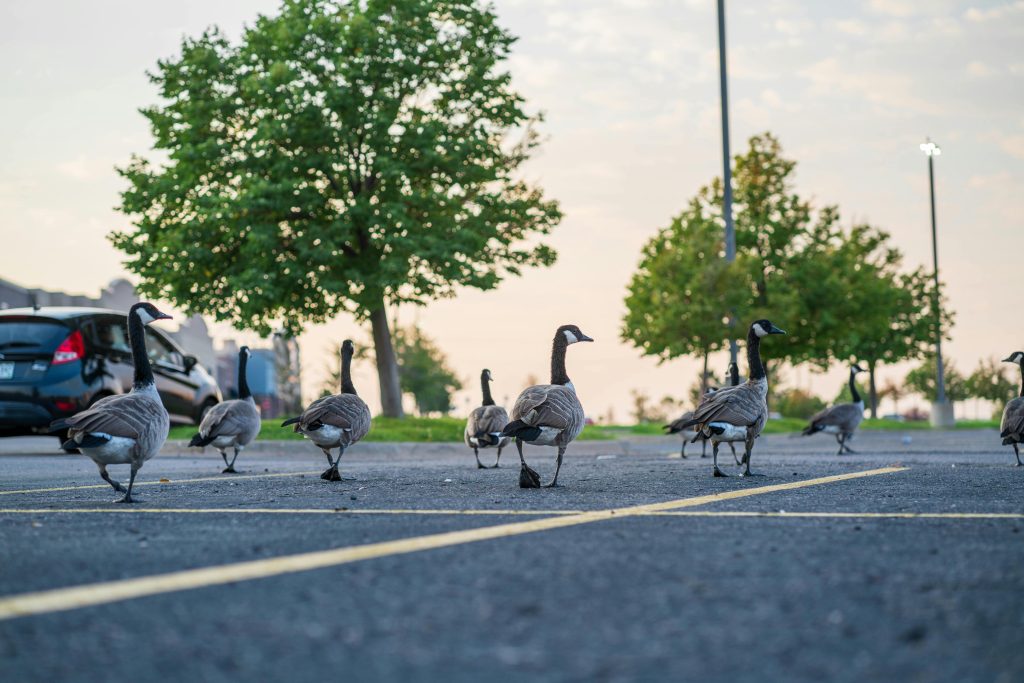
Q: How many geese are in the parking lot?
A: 10